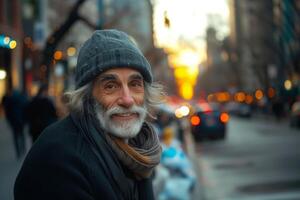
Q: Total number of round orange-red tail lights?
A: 2